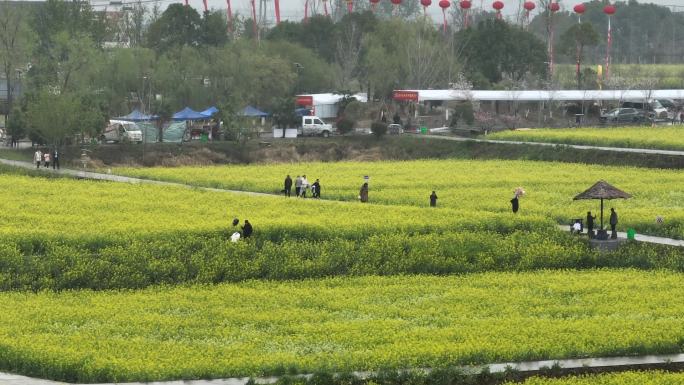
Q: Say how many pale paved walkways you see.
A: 3